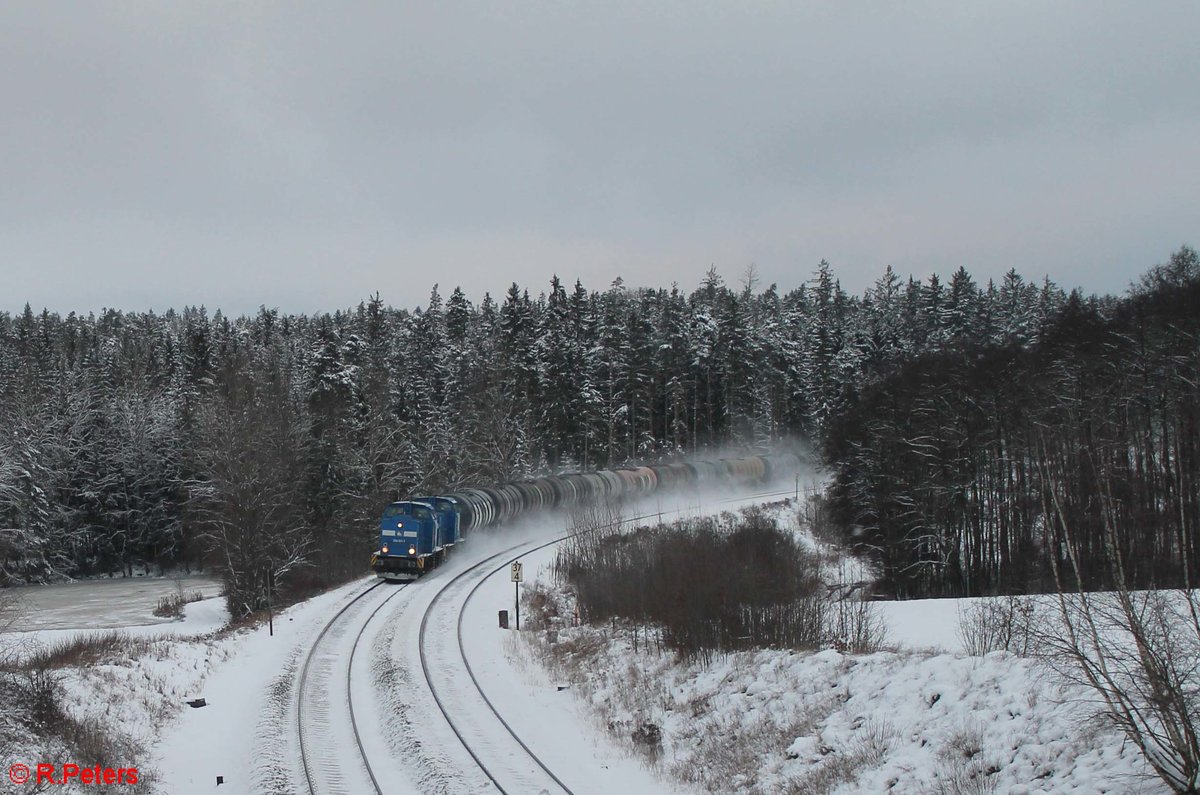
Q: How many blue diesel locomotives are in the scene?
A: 2